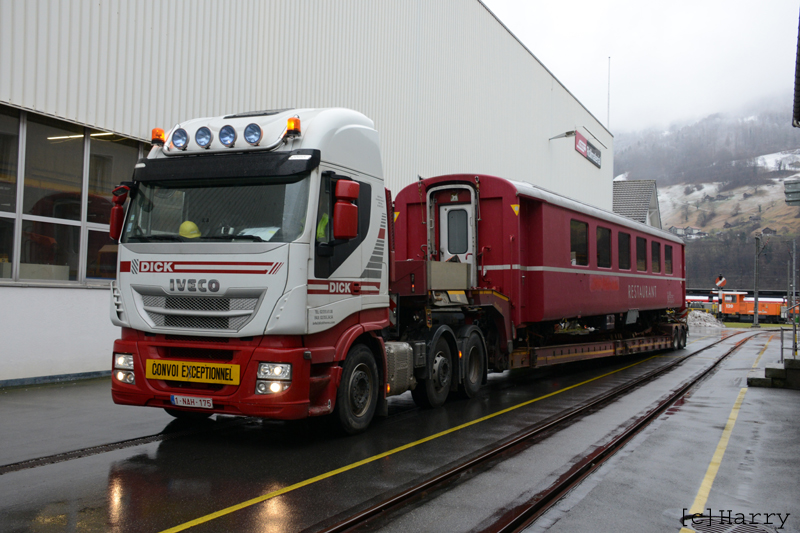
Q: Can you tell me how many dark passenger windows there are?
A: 6